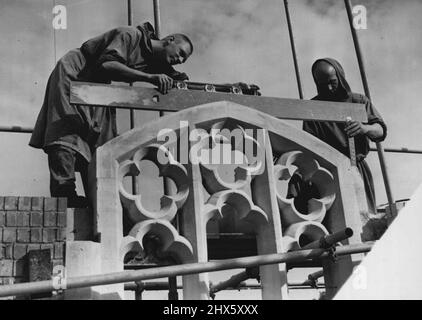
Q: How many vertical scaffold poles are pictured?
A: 4